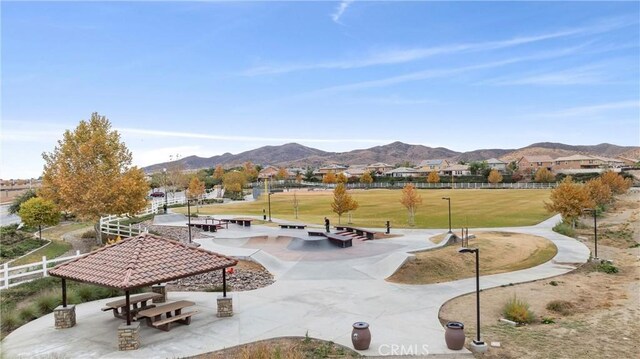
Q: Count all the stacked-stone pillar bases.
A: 4